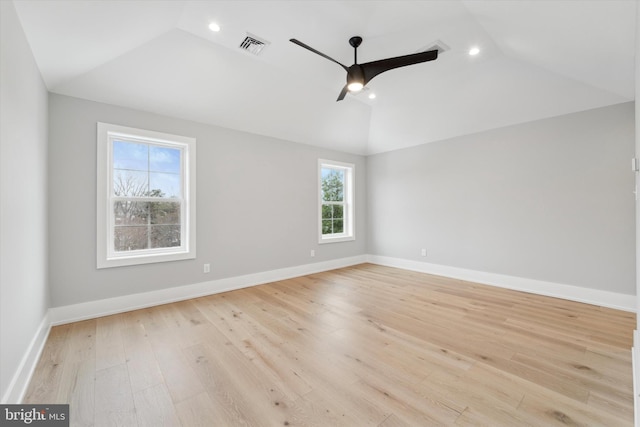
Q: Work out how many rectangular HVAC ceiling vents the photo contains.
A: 2